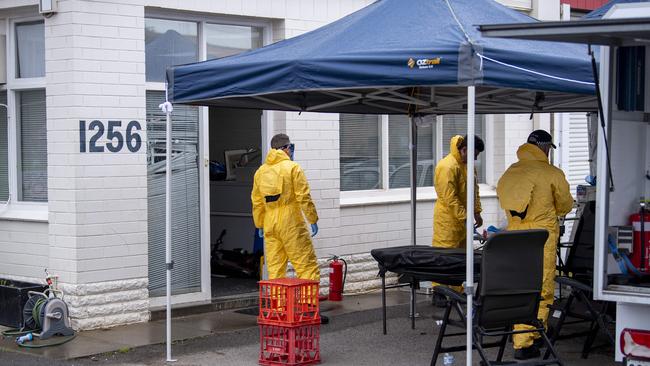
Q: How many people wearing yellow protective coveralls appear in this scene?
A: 3